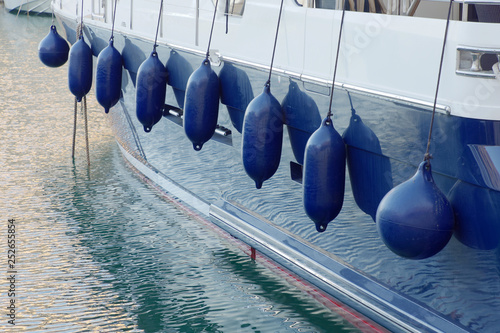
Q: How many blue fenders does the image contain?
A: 8